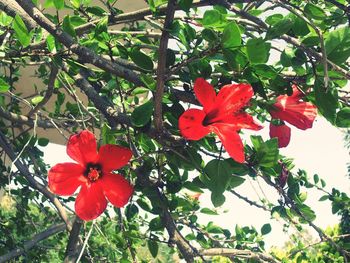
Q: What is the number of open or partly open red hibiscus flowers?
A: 3